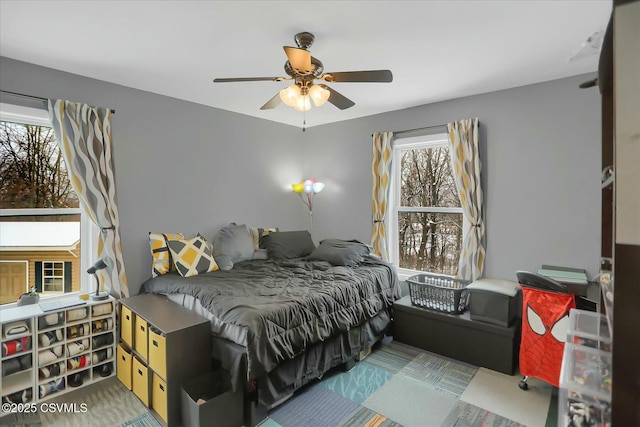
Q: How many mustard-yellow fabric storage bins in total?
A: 6